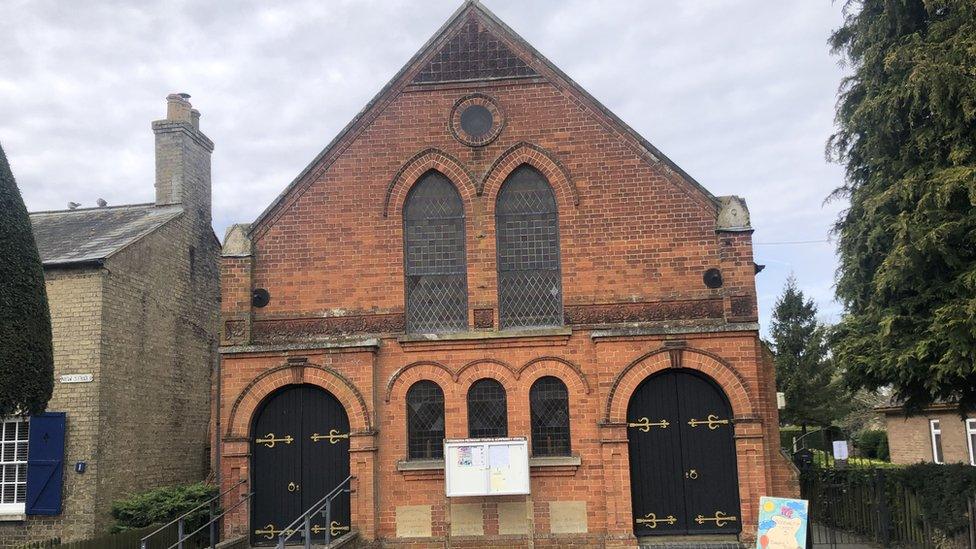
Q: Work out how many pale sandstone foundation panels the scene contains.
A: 4